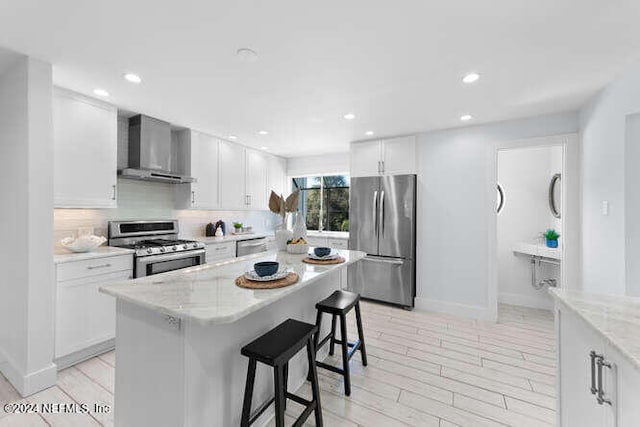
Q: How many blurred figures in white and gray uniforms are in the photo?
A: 0